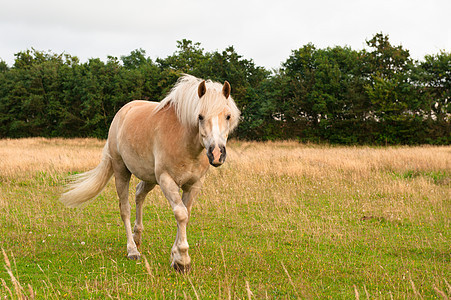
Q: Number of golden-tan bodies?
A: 1